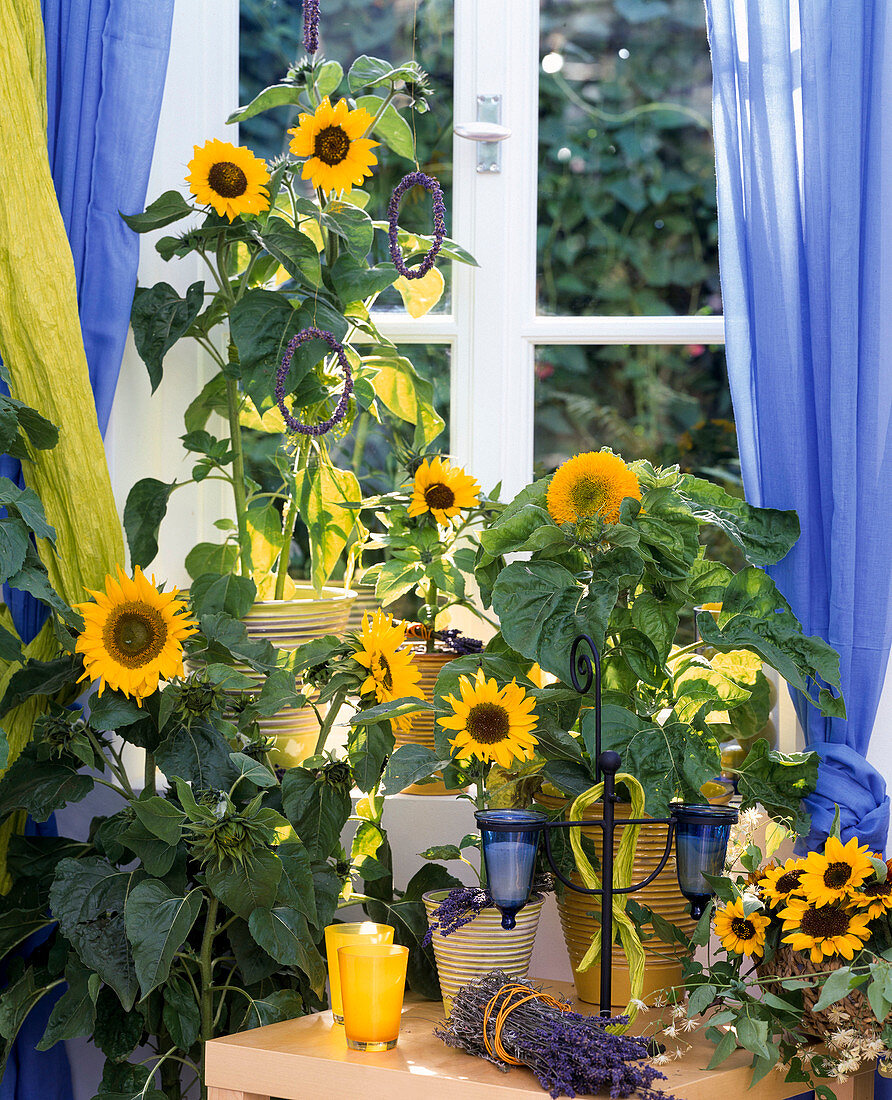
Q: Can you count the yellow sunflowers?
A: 12